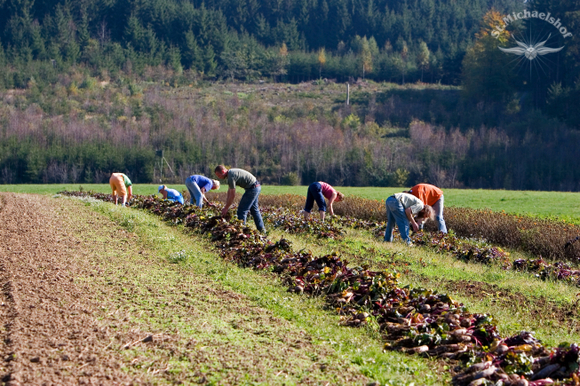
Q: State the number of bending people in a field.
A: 7